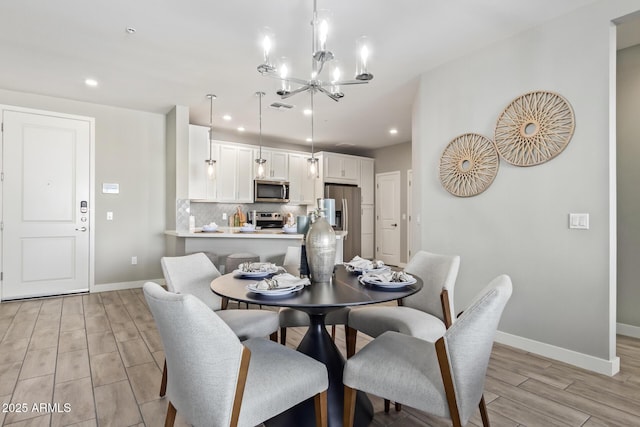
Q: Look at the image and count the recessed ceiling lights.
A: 6